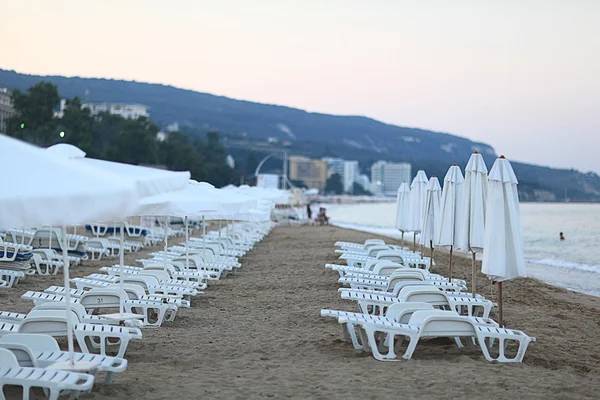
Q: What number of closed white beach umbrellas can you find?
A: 6